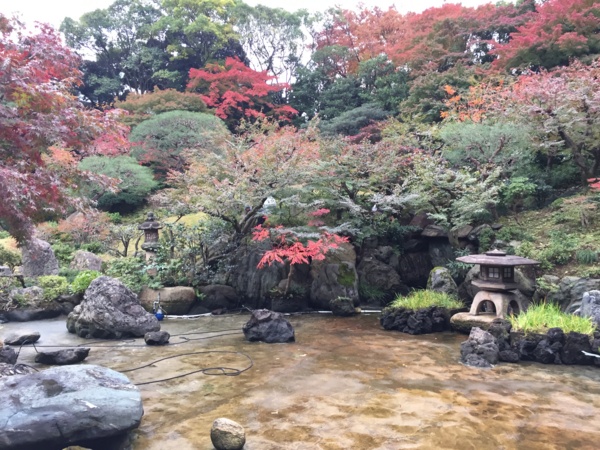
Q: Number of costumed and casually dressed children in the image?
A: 0